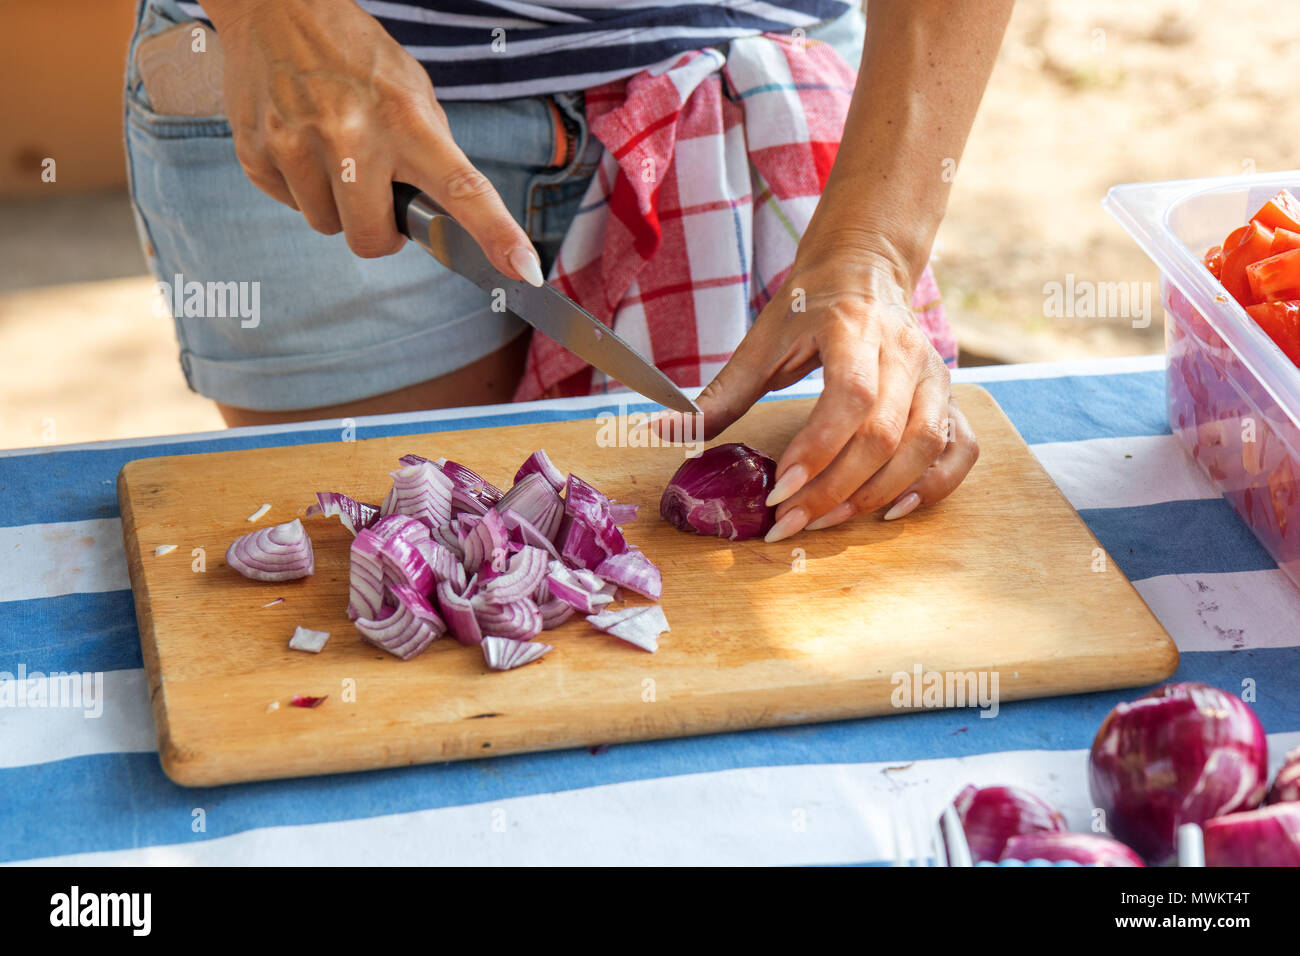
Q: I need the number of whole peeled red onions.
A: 1